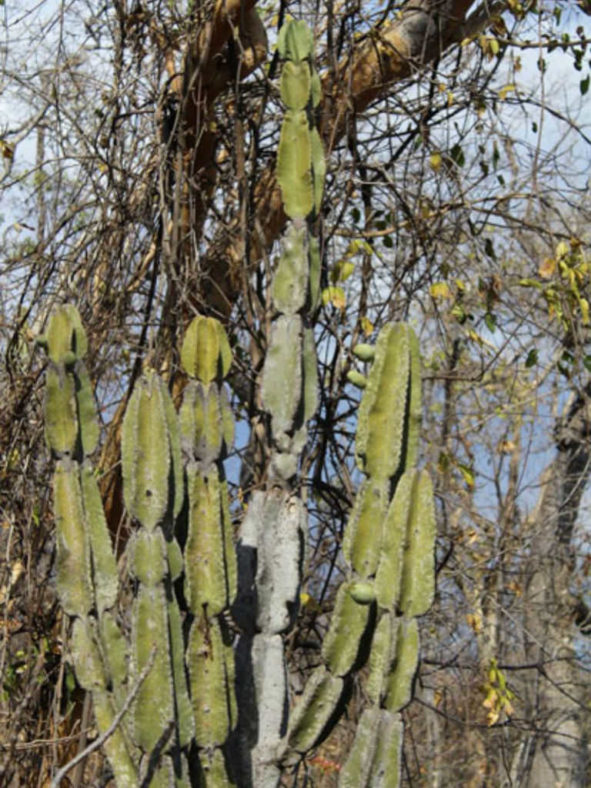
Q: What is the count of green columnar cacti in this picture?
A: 6